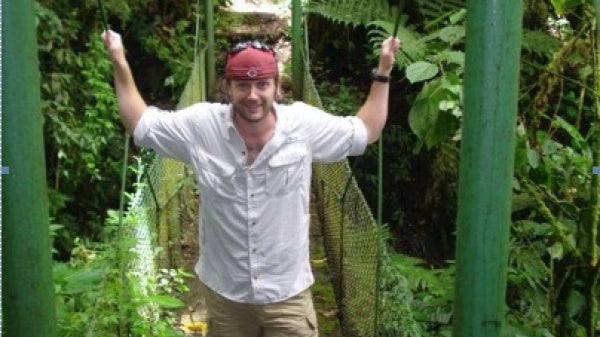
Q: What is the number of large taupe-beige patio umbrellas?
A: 0